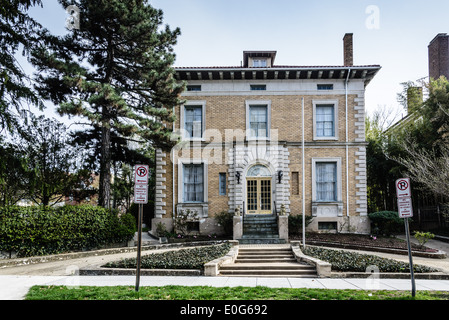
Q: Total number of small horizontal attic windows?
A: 3